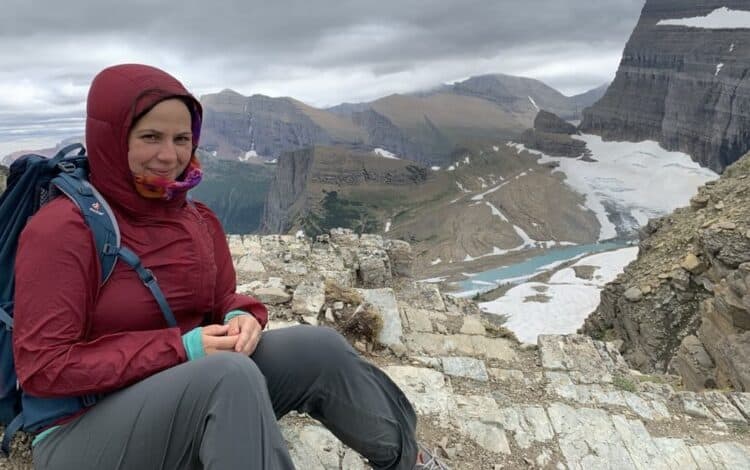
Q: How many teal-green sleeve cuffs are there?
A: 2